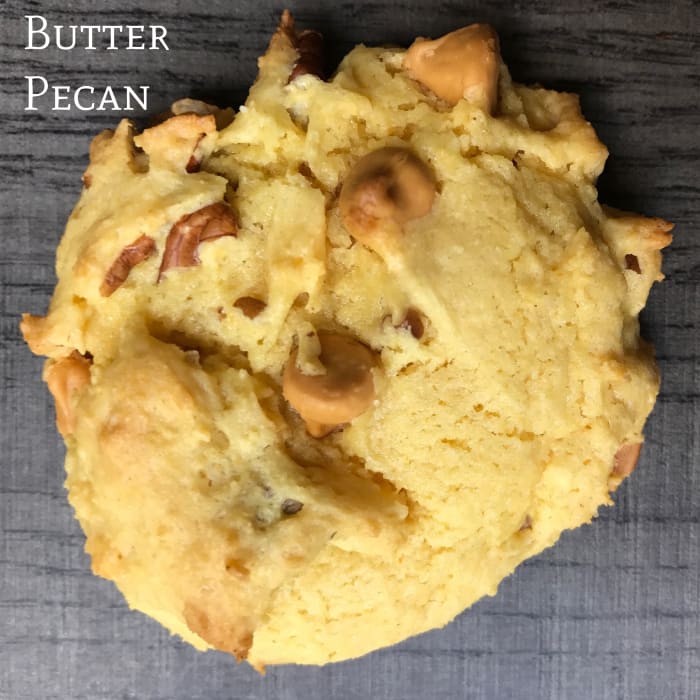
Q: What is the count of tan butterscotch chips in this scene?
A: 5